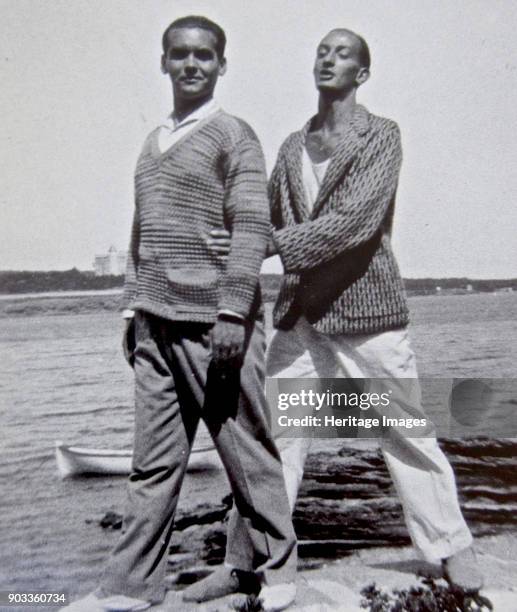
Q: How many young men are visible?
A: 2